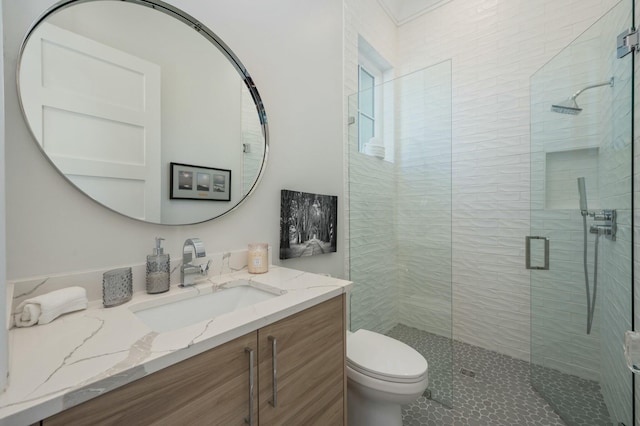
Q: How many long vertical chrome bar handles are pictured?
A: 2